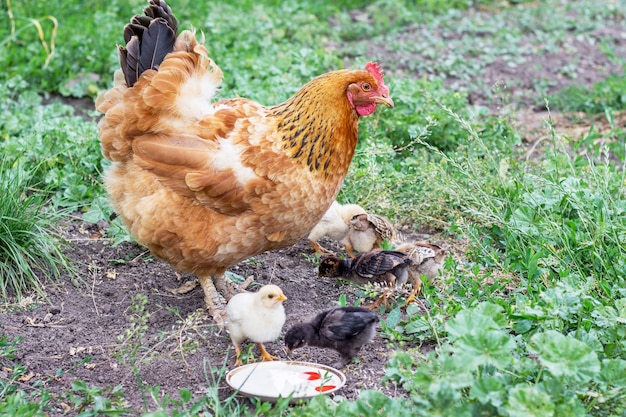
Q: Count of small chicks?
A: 6